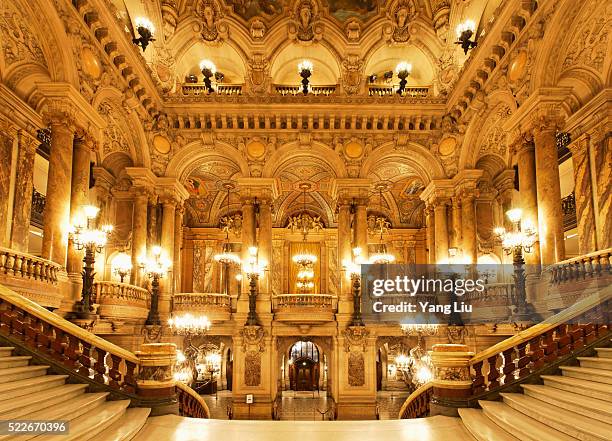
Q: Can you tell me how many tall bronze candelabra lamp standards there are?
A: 6